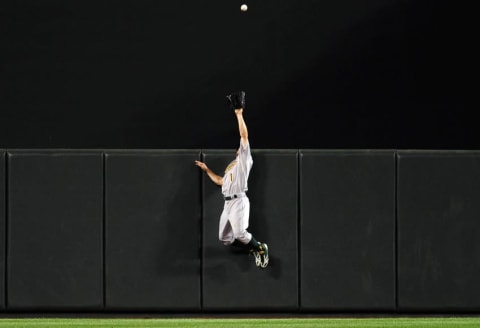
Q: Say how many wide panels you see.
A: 5